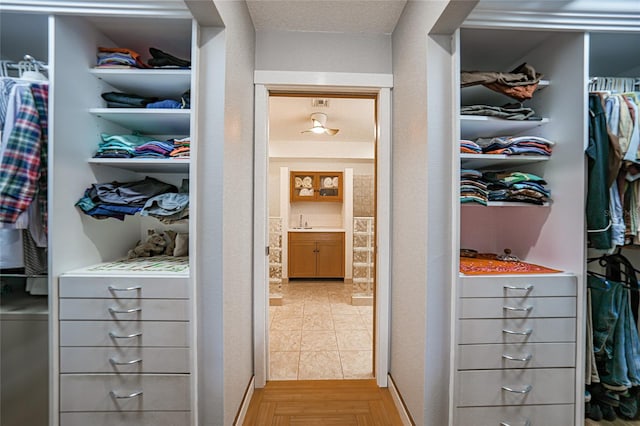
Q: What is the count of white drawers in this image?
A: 12